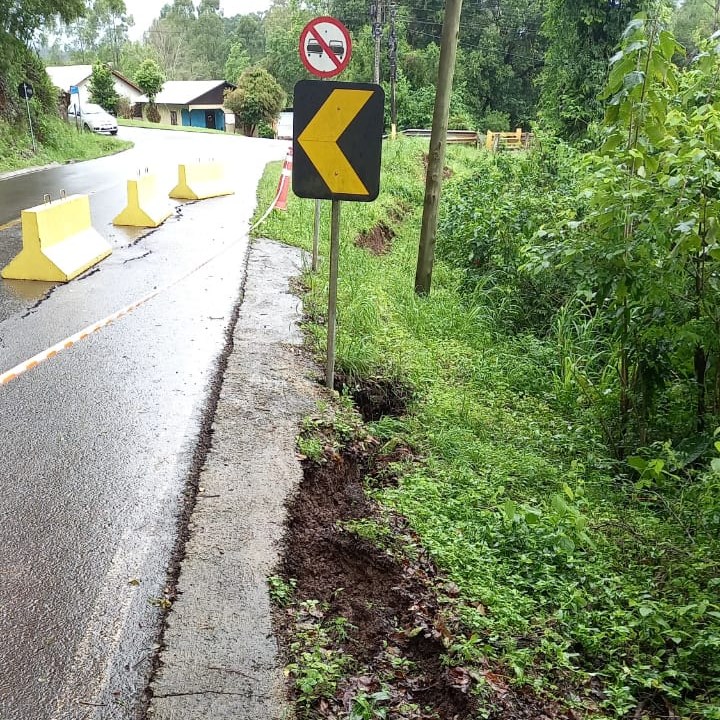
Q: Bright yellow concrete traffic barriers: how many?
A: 3